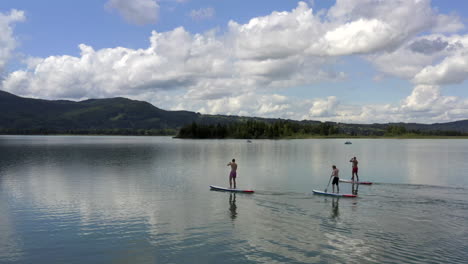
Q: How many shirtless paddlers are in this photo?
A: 3